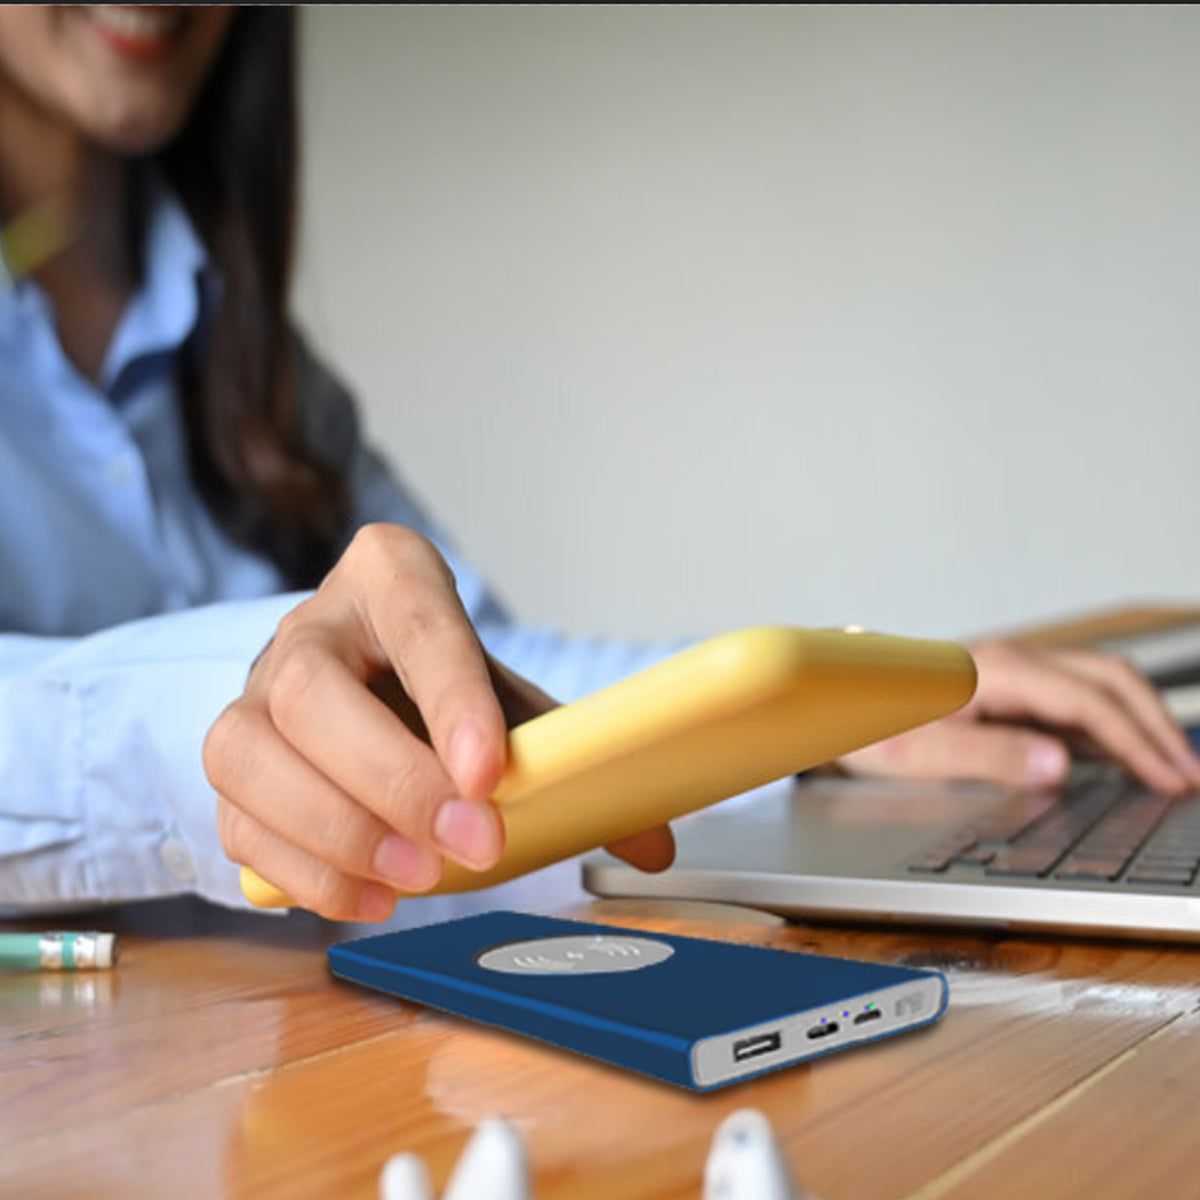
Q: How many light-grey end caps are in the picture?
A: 1